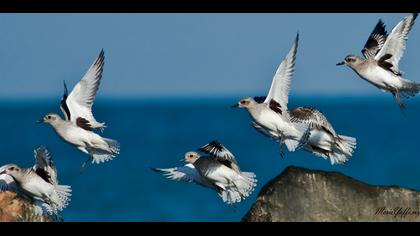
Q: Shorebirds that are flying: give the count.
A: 6